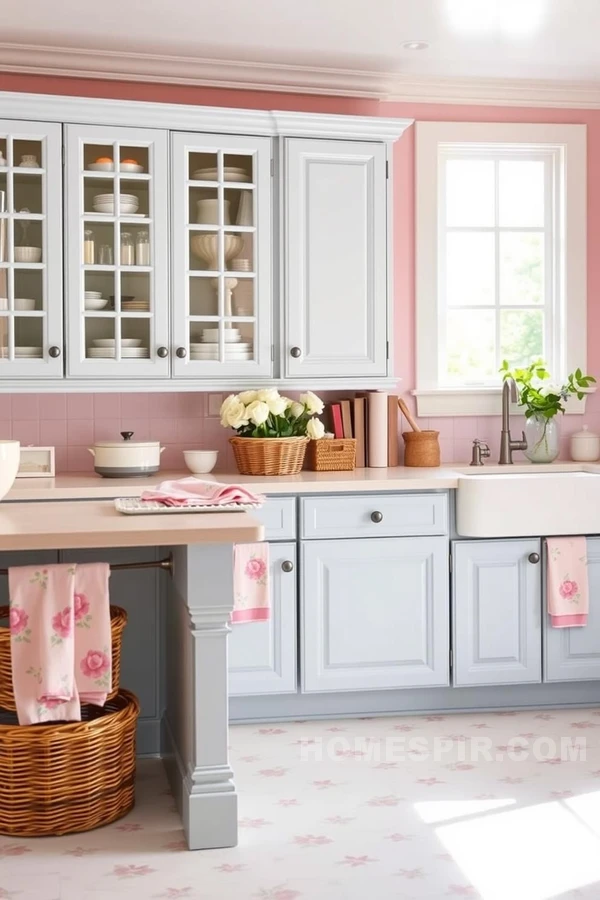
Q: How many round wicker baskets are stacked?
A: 2